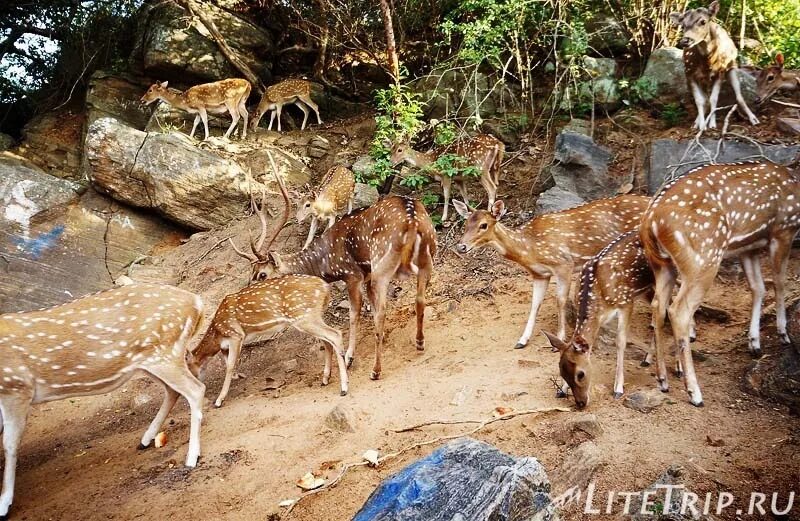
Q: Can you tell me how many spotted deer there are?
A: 12